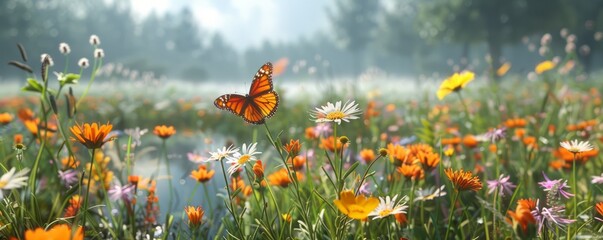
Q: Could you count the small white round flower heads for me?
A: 5